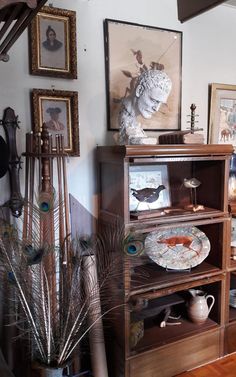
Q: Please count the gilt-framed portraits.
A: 2